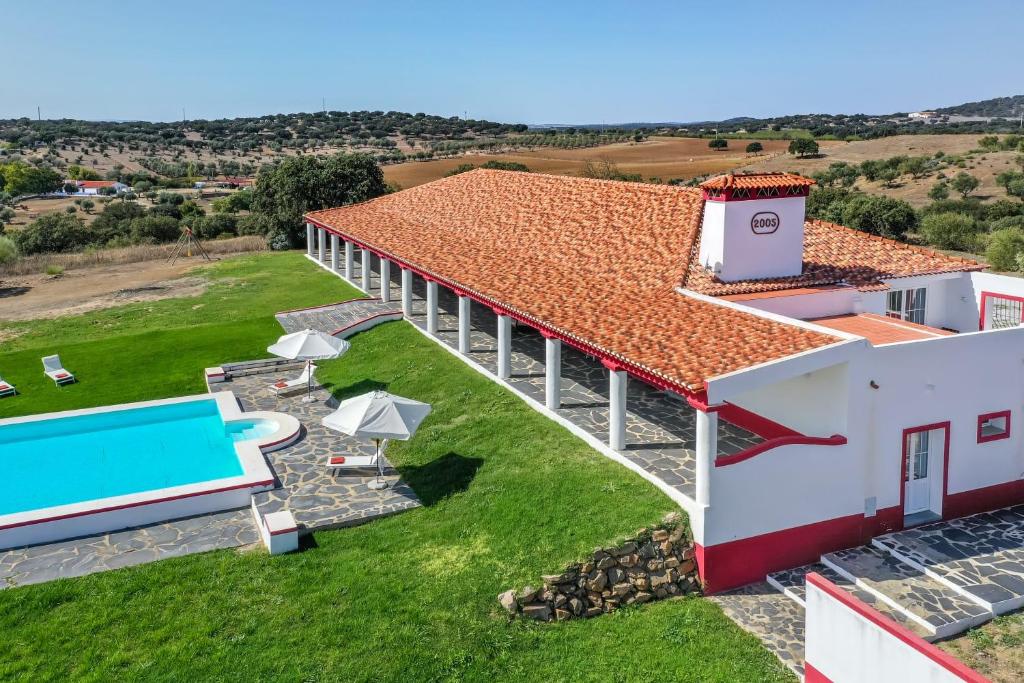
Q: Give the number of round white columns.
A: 13